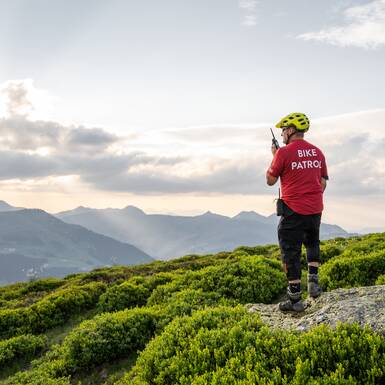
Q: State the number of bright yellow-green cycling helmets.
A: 1